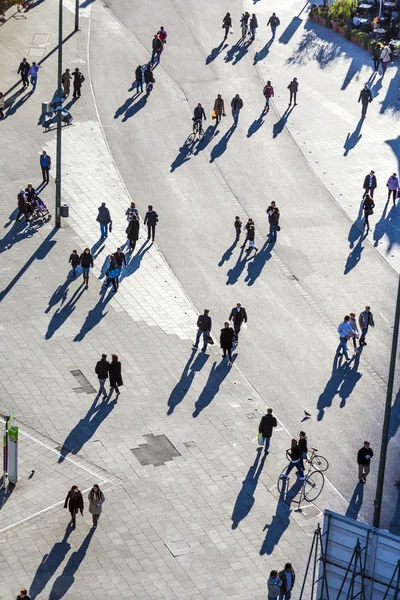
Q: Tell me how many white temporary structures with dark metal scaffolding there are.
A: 1